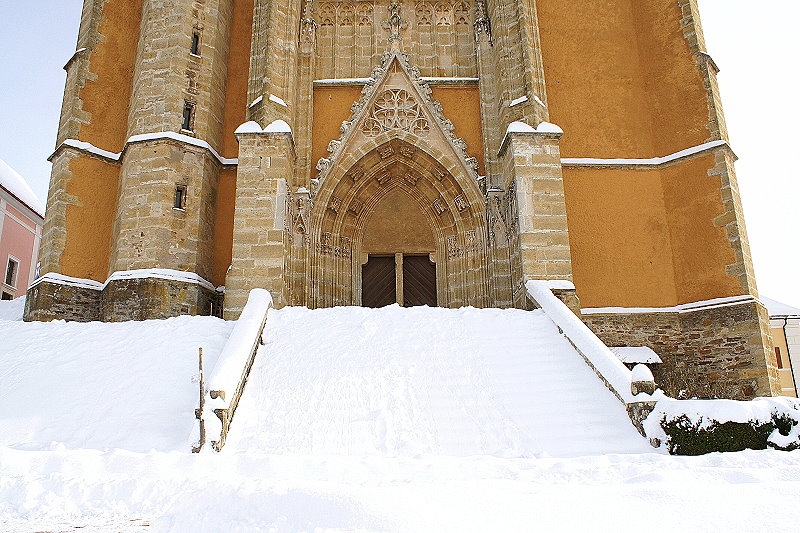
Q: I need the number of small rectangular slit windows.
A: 3